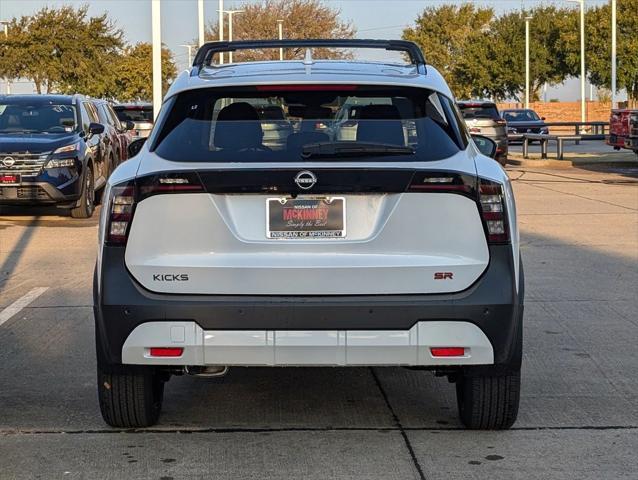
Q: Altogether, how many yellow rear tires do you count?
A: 0